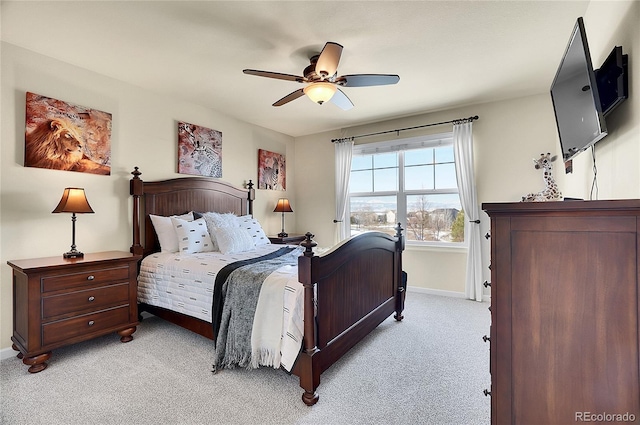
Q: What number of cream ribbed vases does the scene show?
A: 0